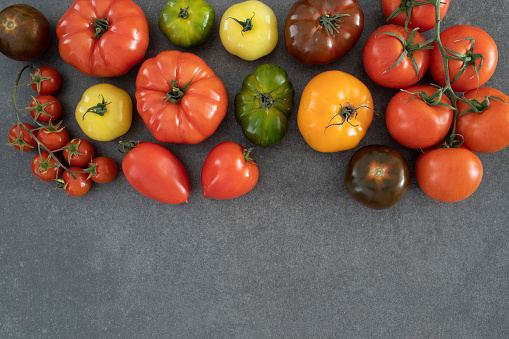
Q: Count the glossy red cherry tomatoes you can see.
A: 8